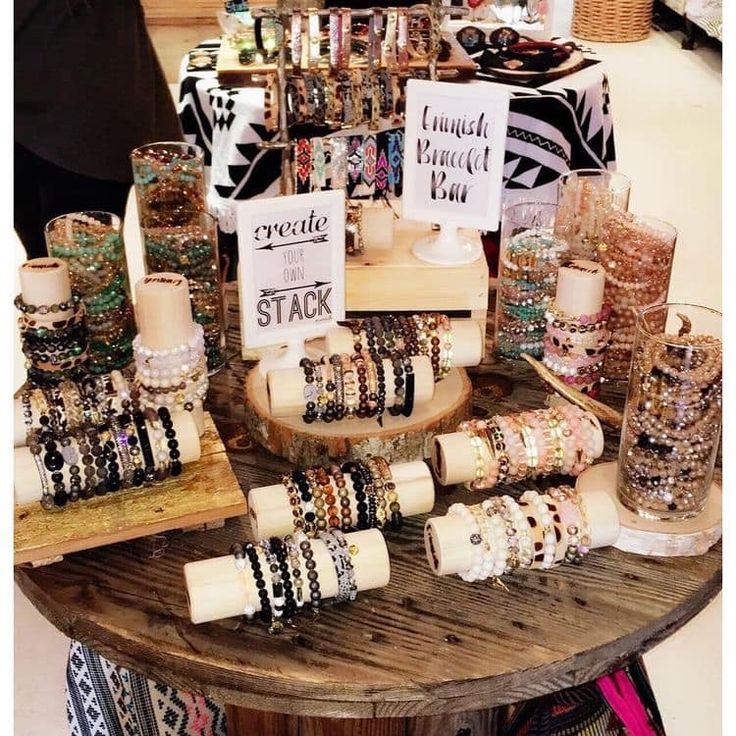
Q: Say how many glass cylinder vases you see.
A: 7